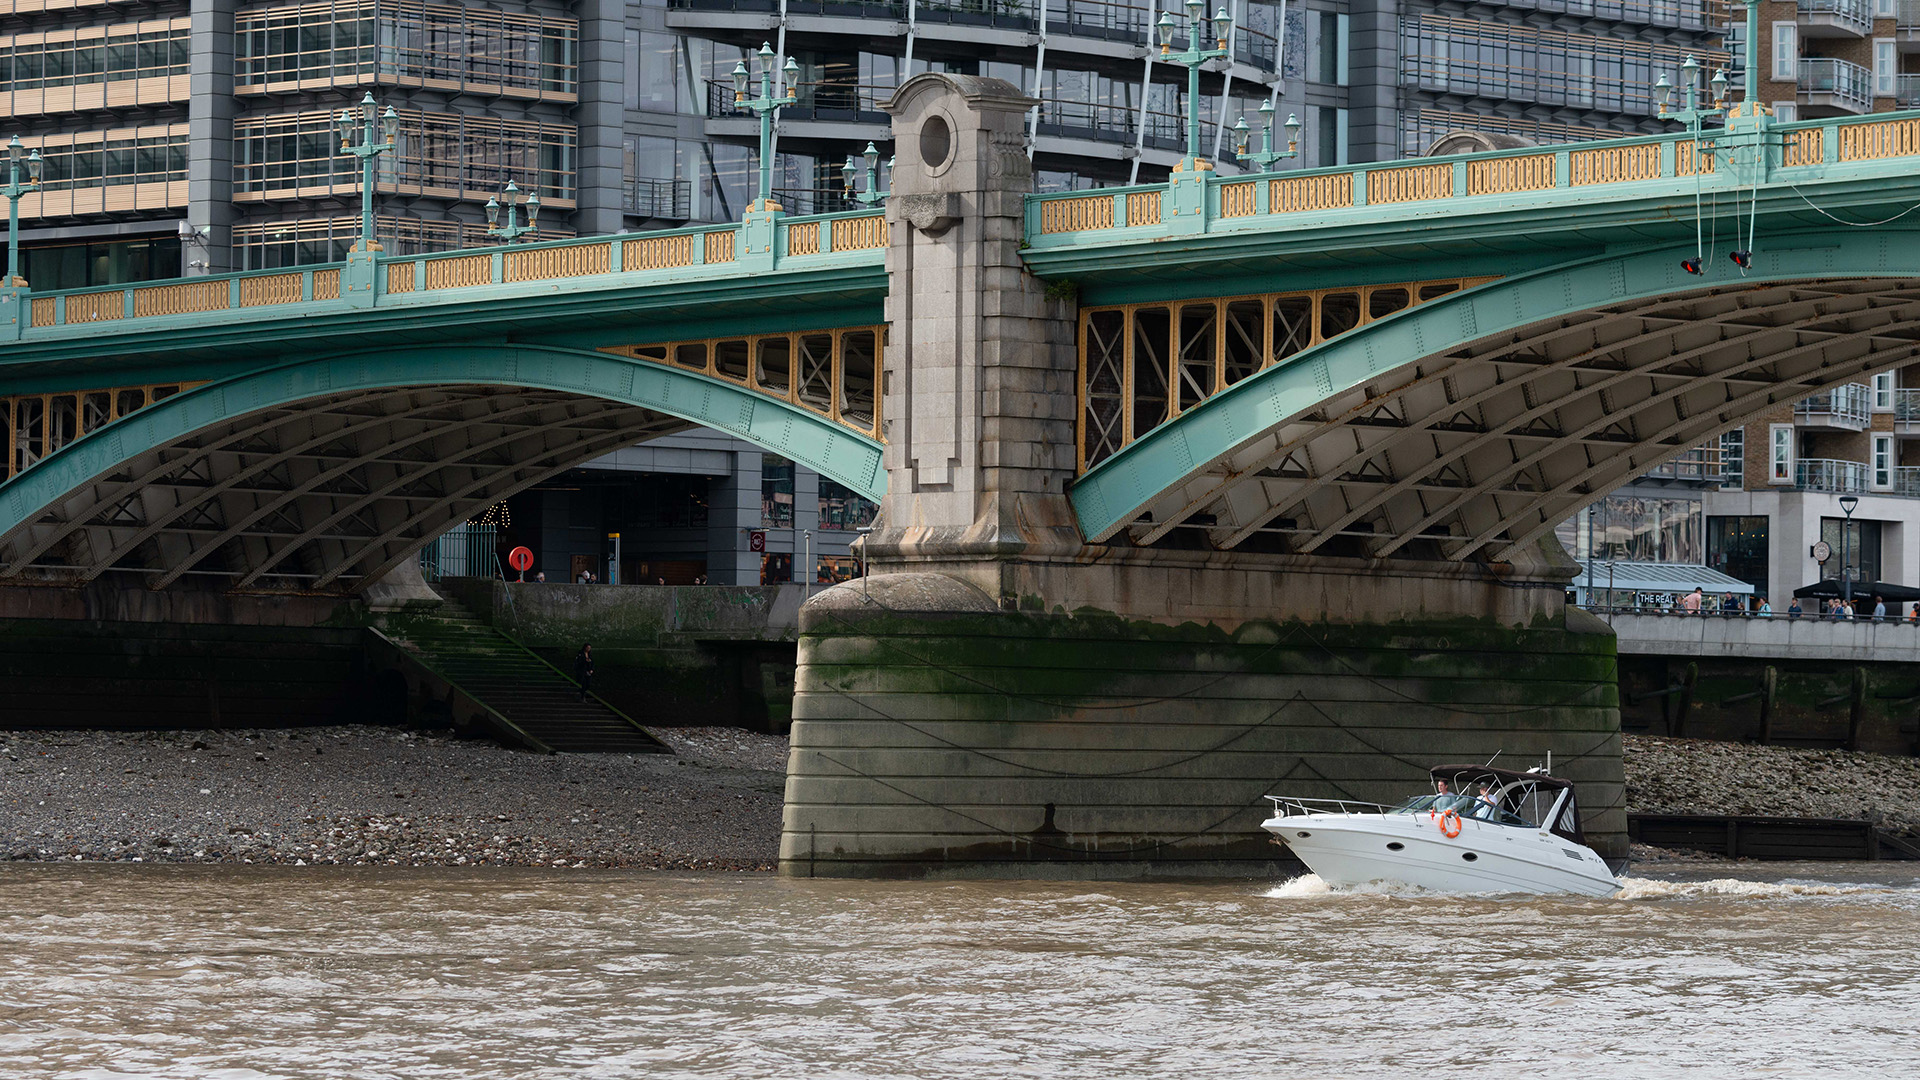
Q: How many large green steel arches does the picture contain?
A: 2